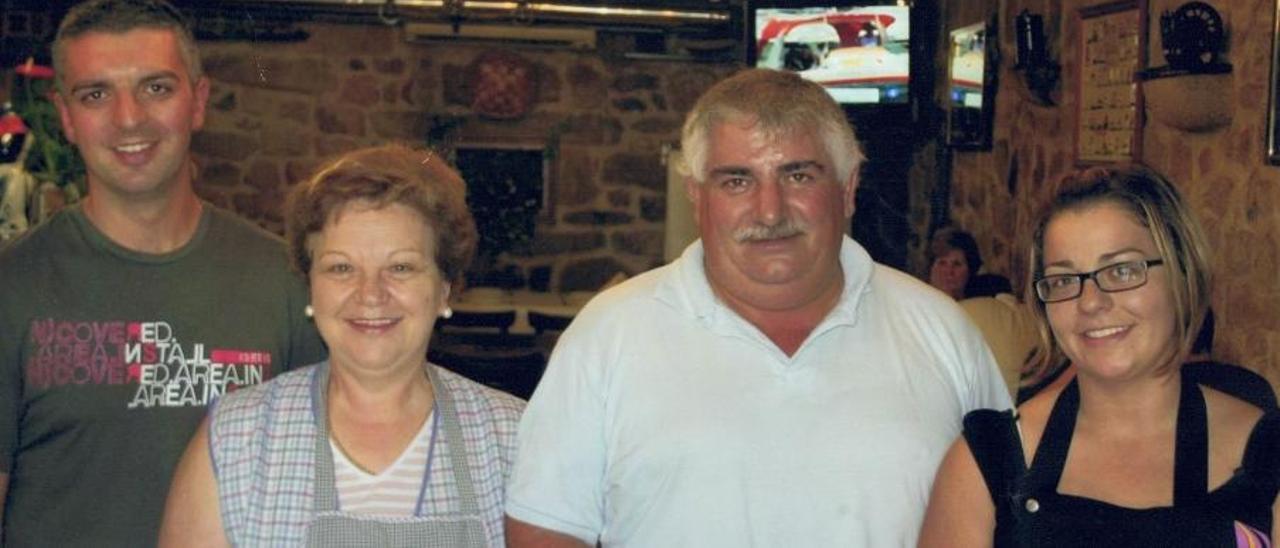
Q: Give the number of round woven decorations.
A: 1